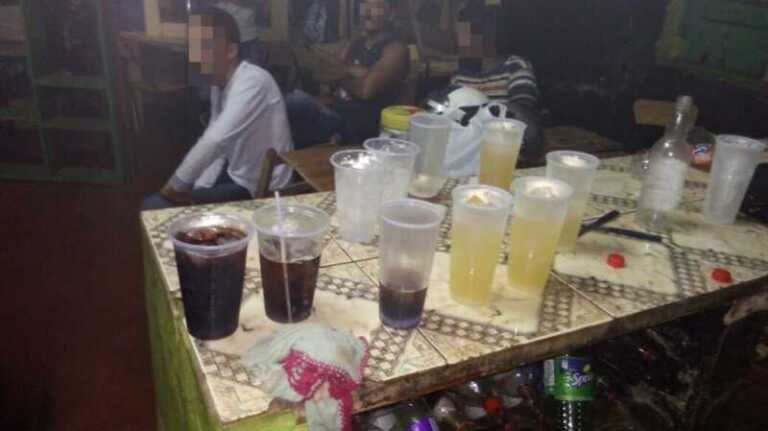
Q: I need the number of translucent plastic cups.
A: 11